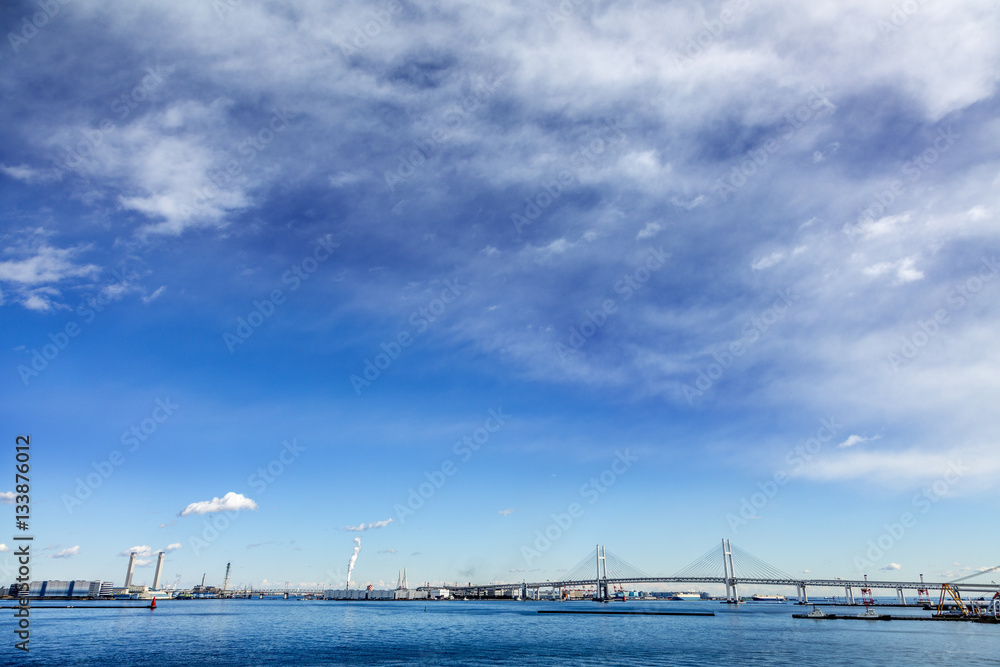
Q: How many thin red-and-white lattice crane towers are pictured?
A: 2